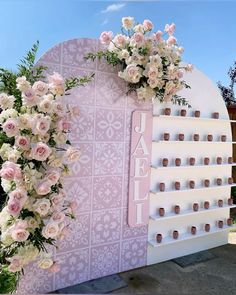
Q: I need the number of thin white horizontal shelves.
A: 6